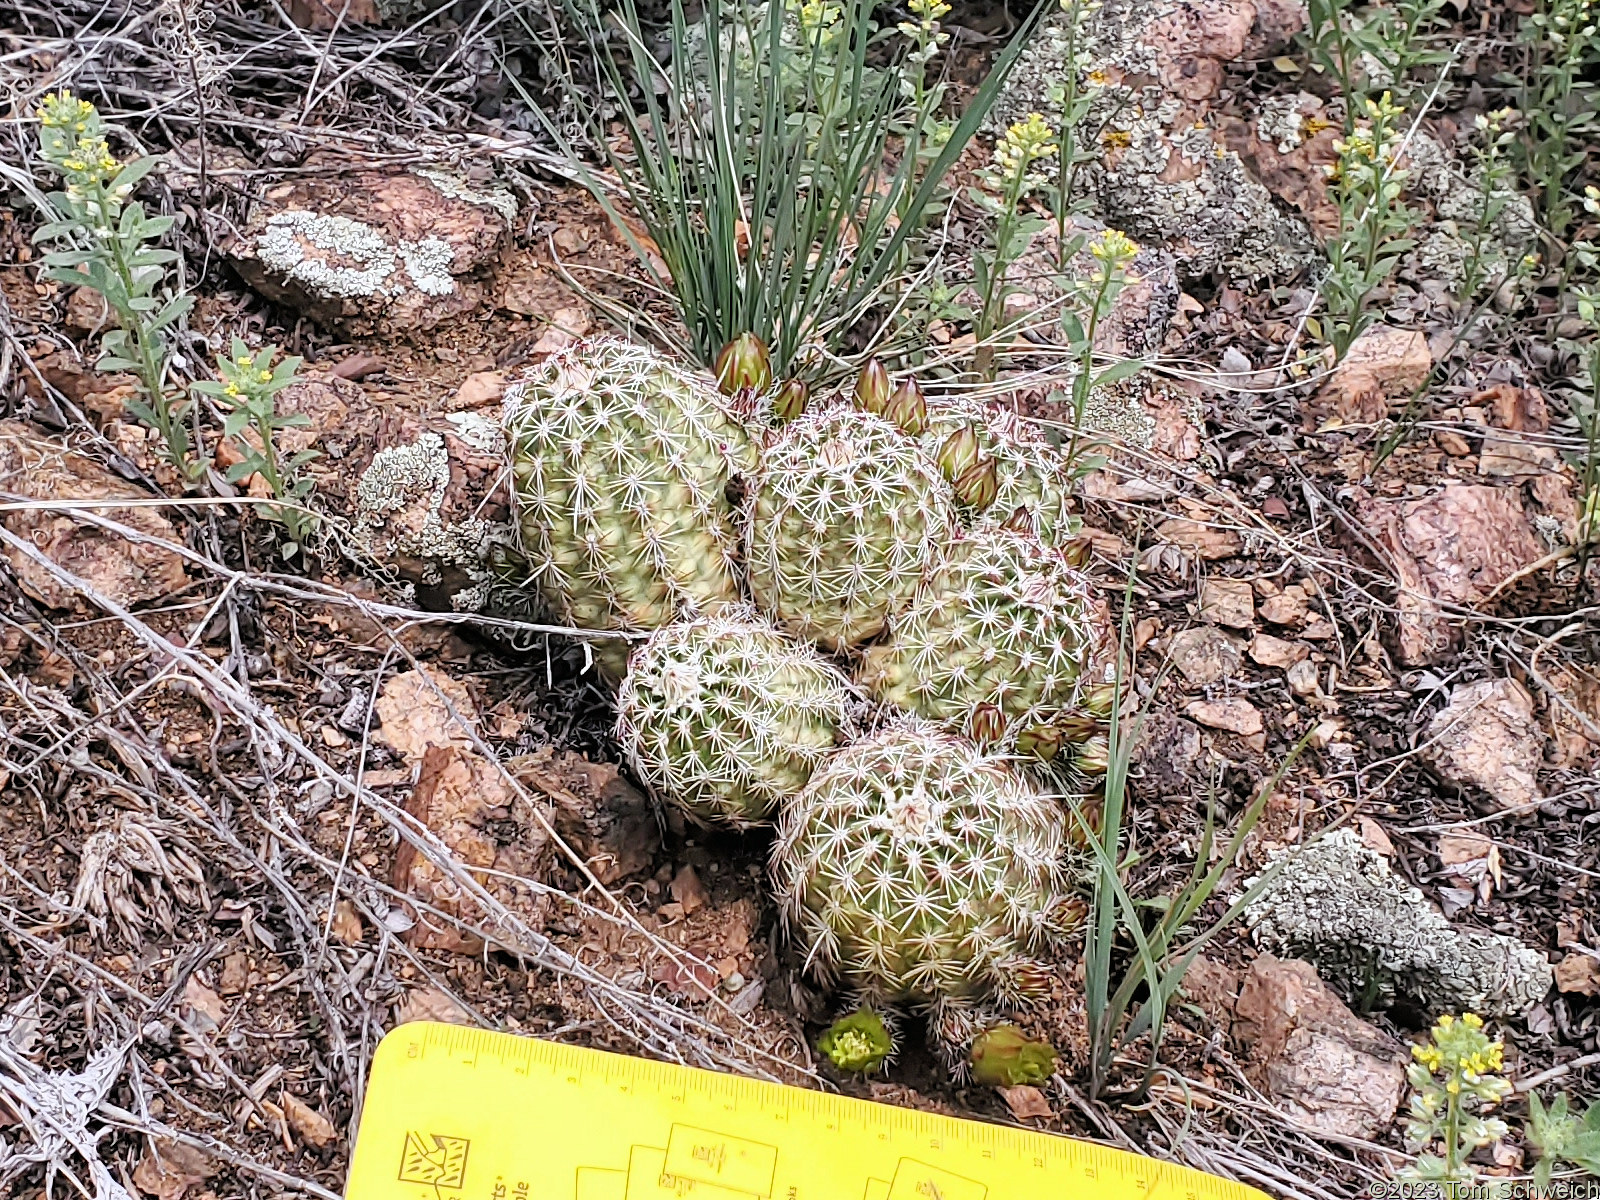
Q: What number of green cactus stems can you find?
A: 6